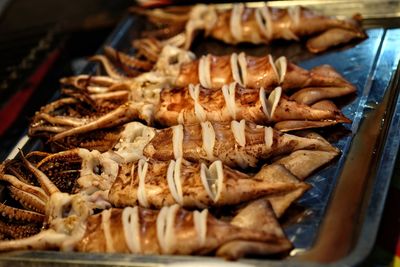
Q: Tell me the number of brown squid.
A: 6